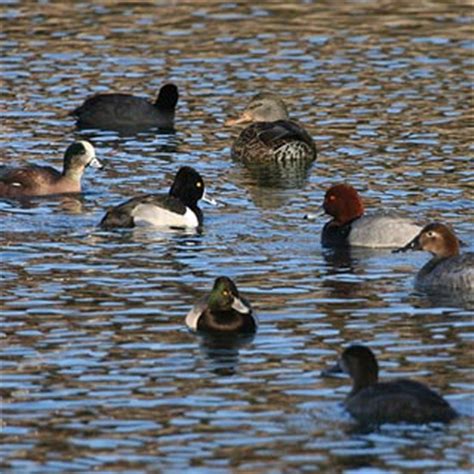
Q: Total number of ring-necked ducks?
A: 1